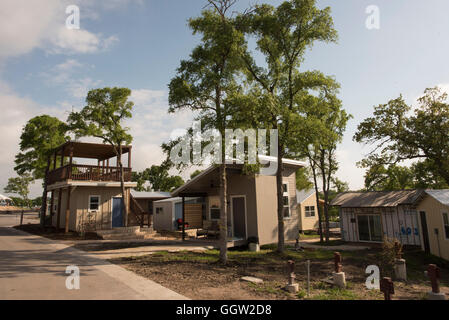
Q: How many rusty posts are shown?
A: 5